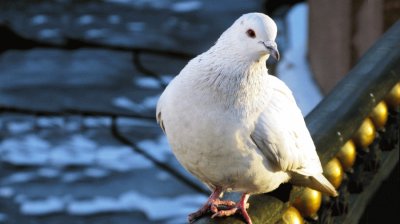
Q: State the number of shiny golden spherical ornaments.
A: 7